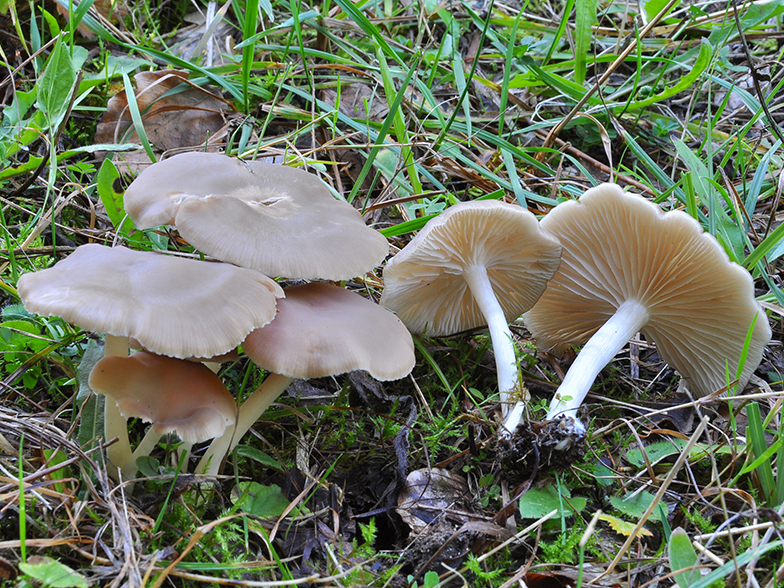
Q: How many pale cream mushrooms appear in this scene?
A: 6